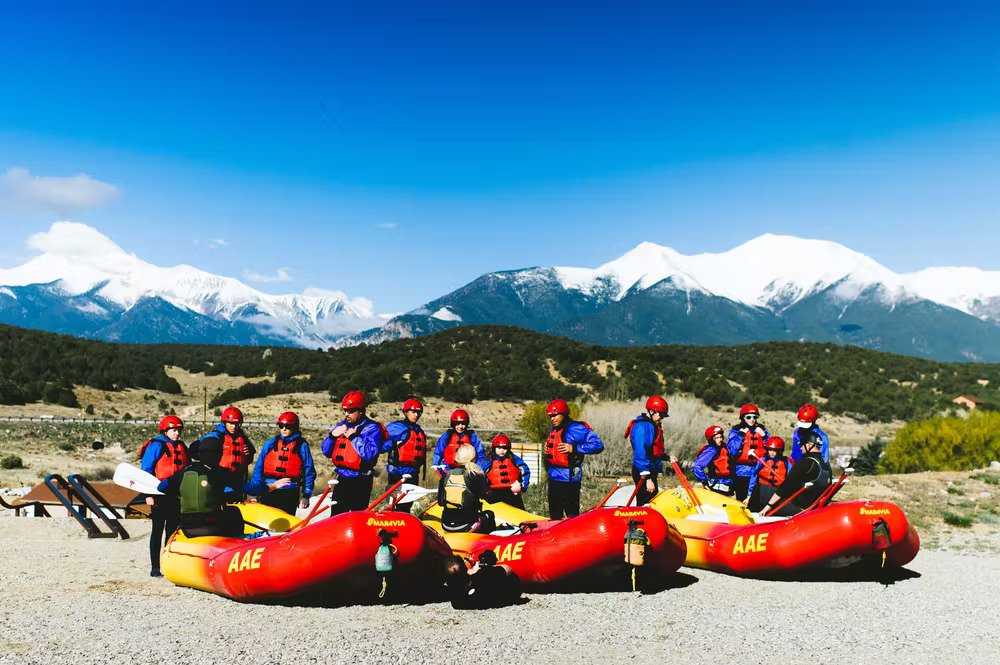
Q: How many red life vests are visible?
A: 12